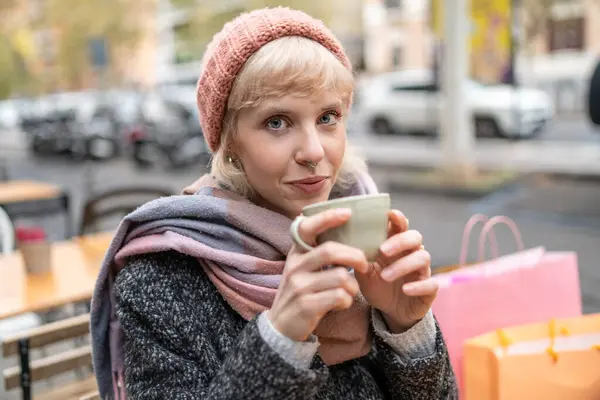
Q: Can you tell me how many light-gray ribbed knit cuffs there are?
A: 2